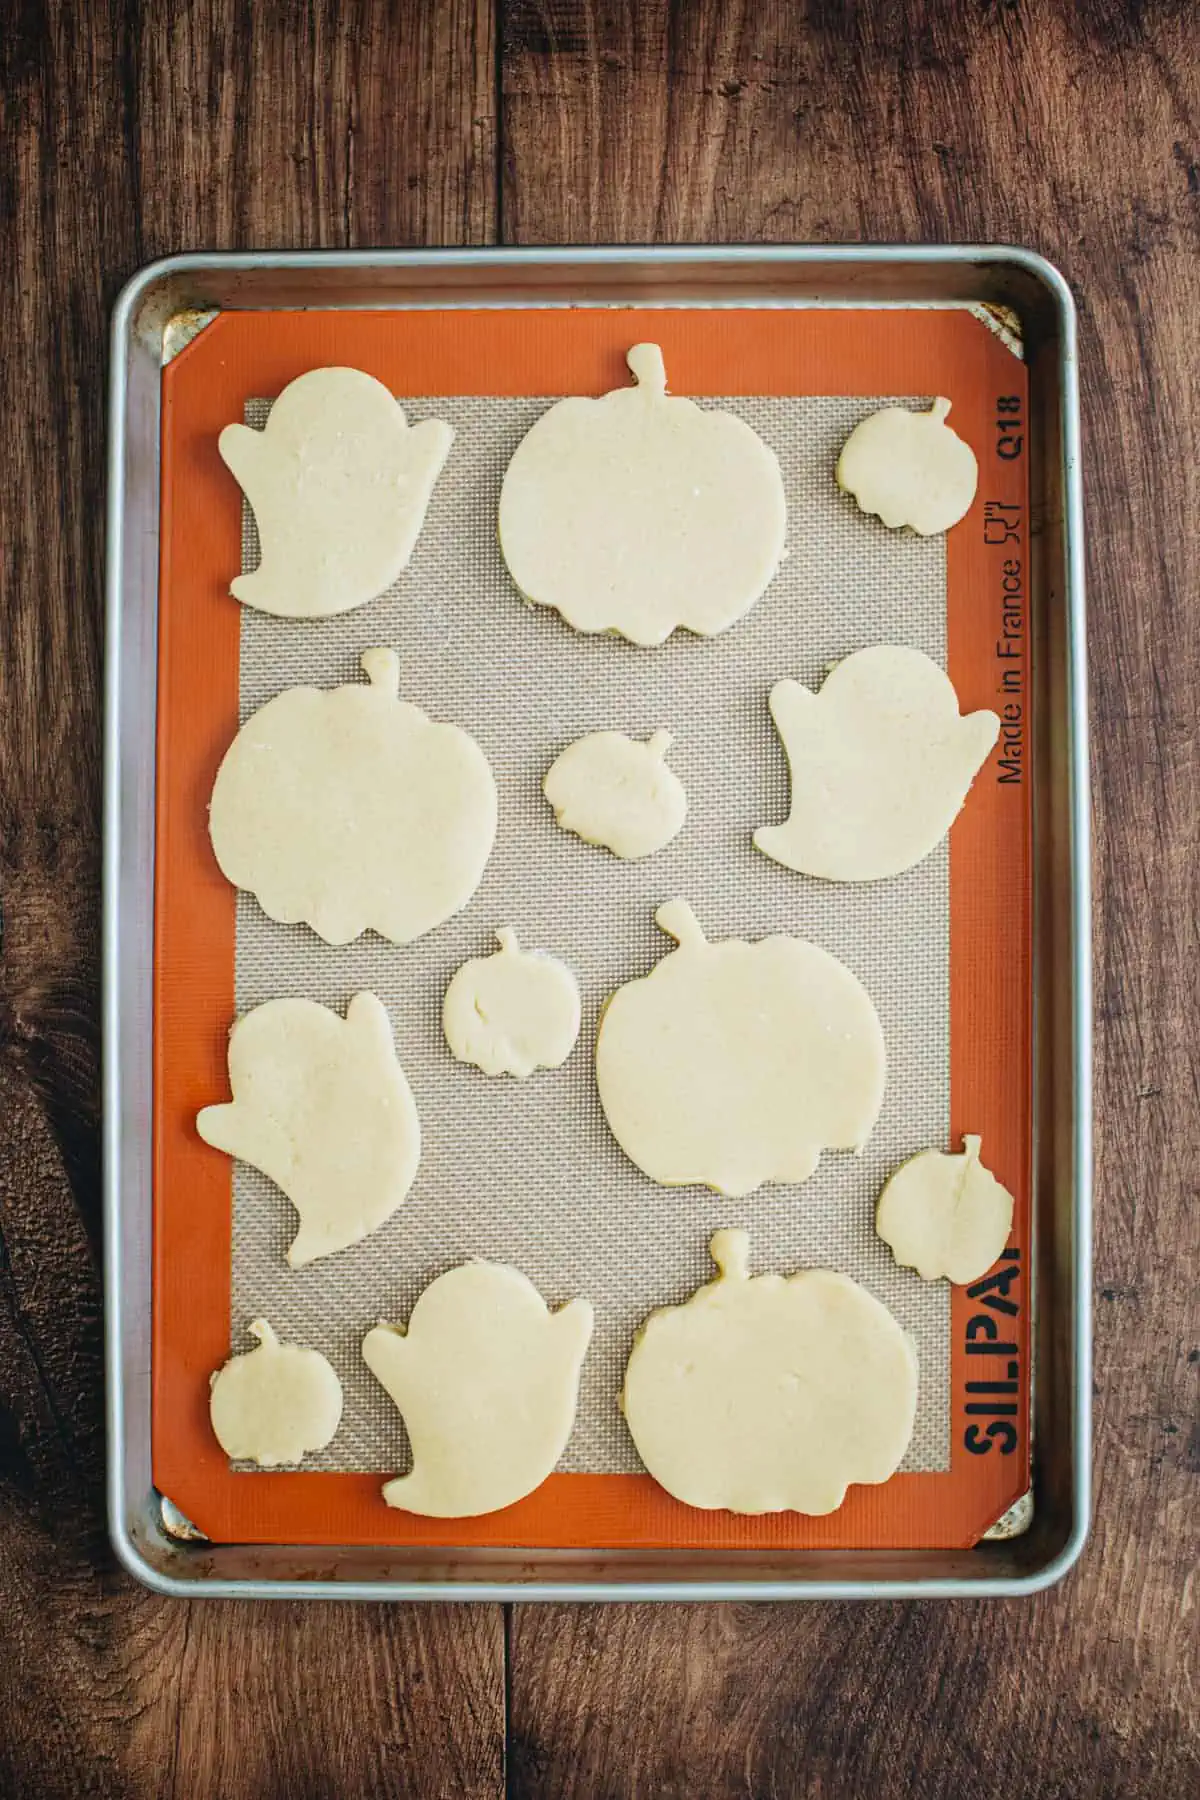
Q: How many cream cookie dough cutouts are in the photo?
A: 13